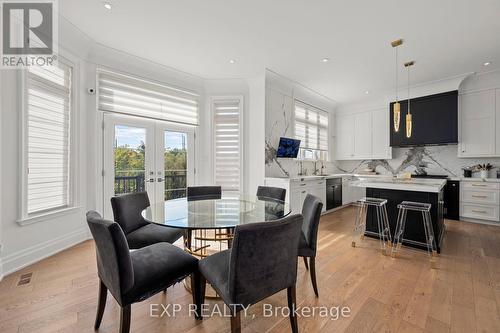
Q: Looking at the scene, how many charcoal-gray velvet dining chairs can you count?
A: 6